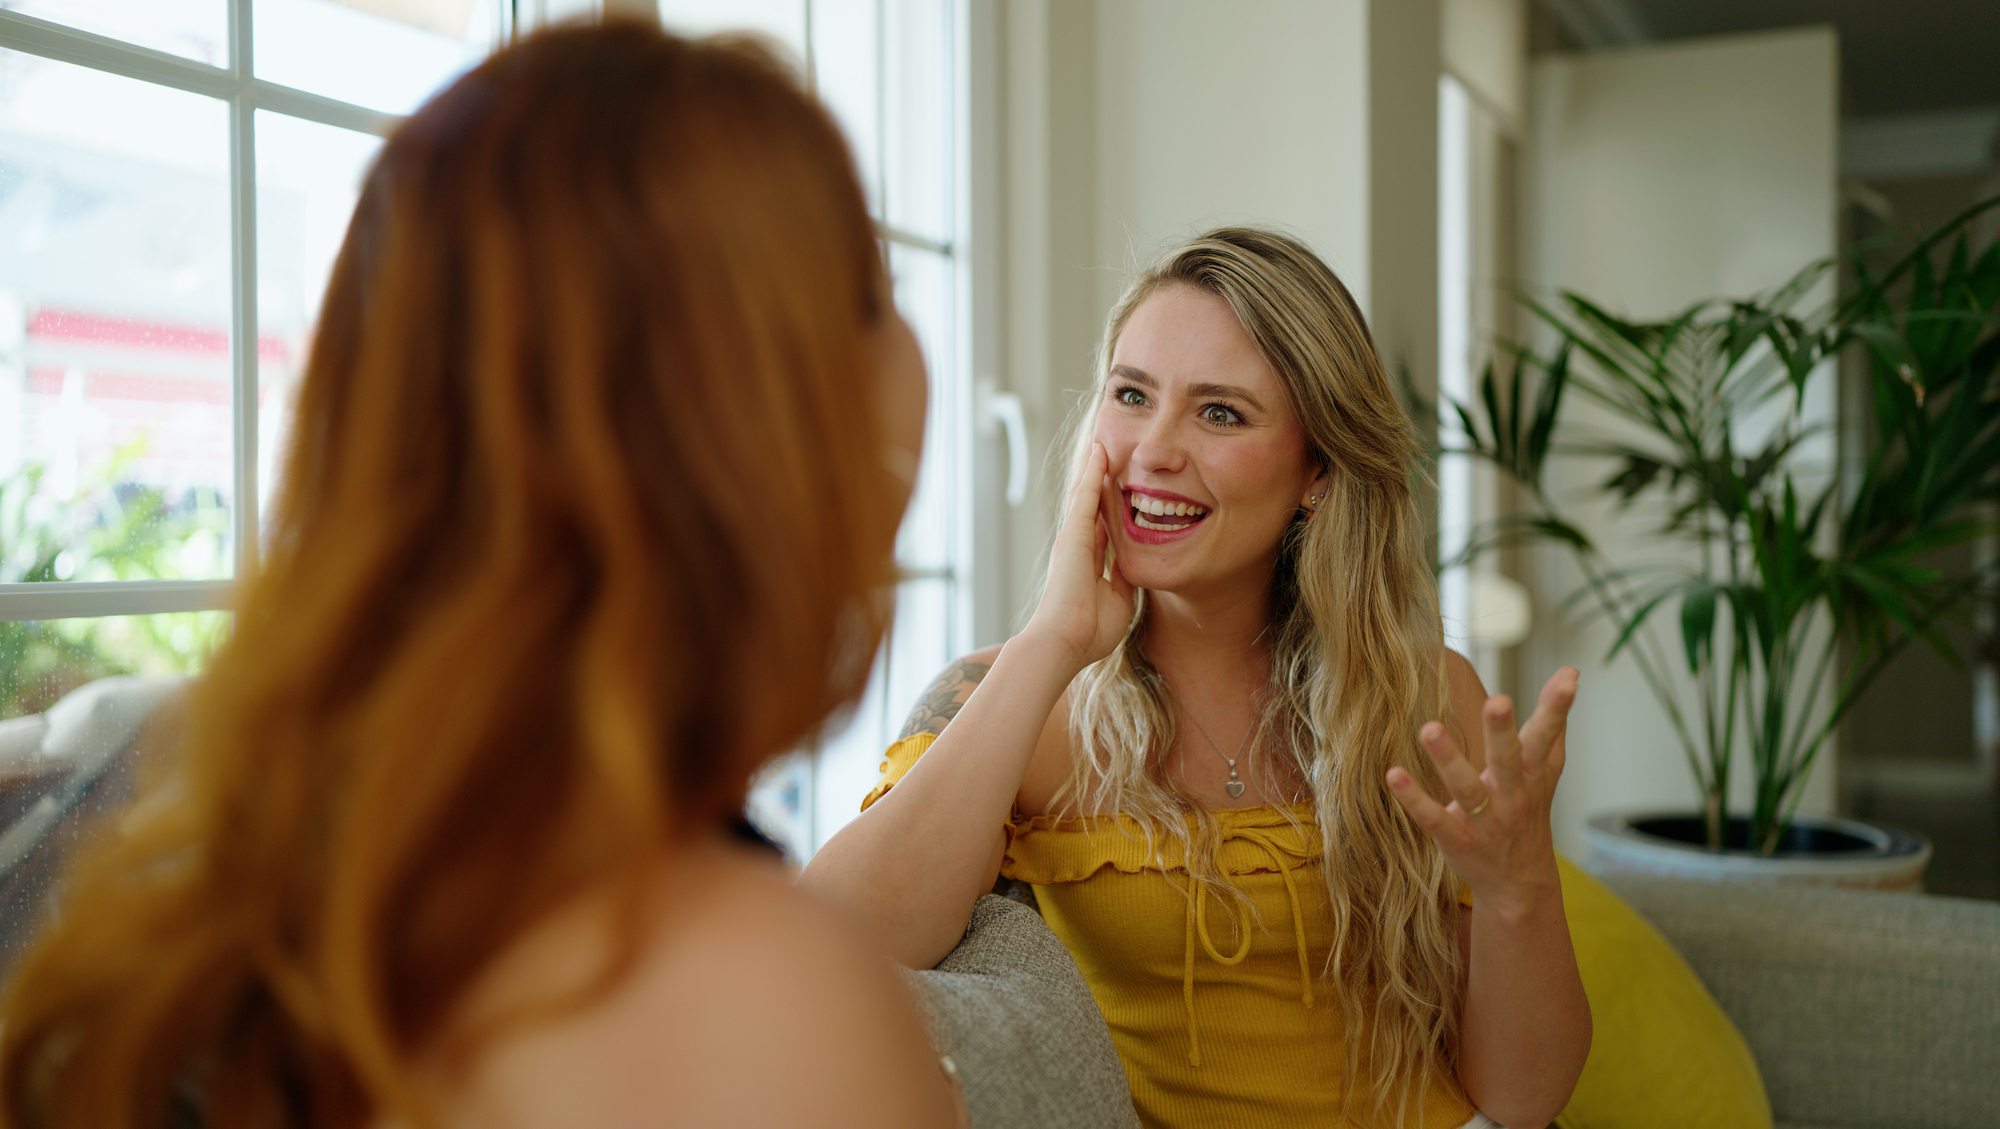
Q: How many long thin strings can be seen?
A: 2